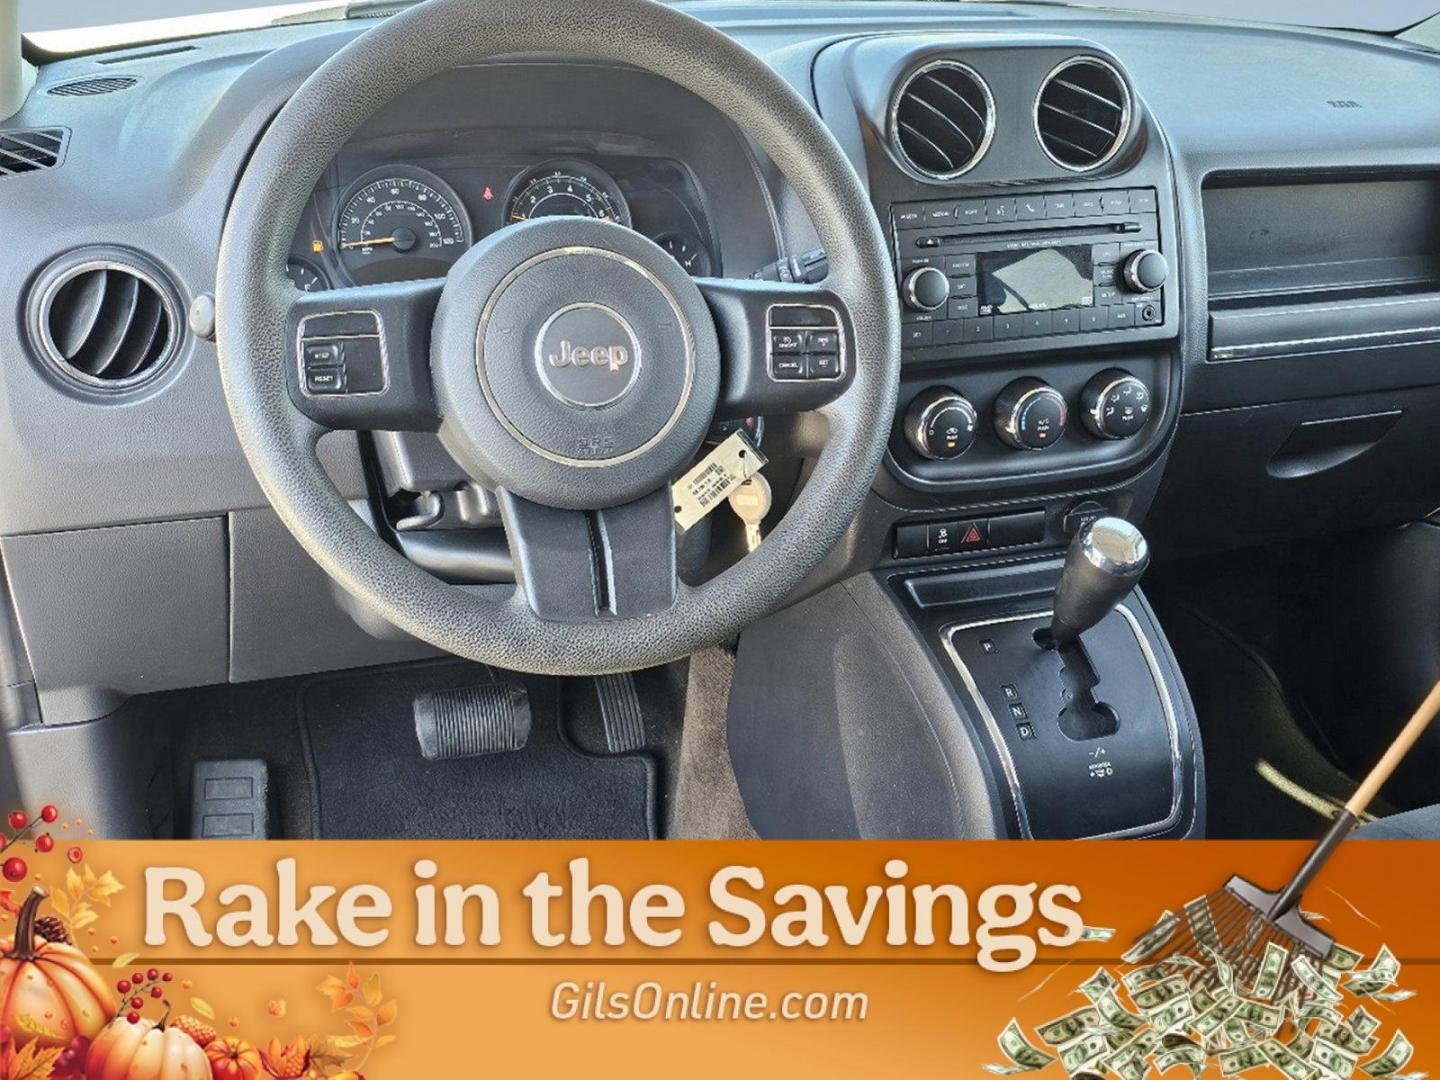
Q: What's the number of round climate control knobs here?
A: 3